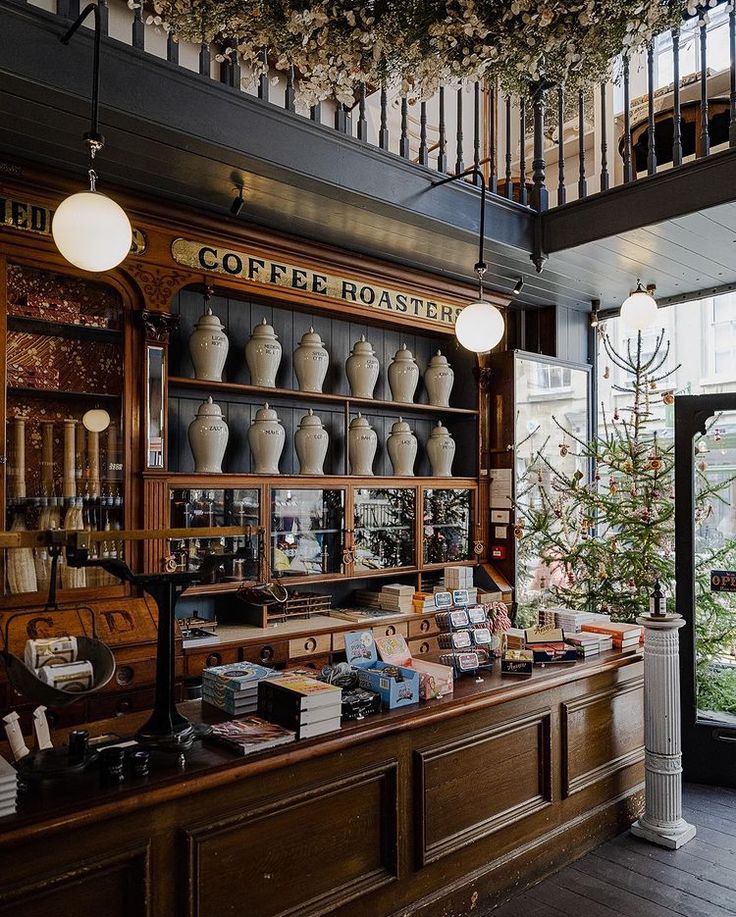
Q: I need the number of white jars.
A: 12